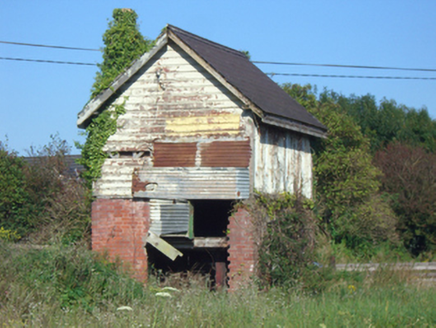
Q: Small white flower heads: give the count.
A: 3